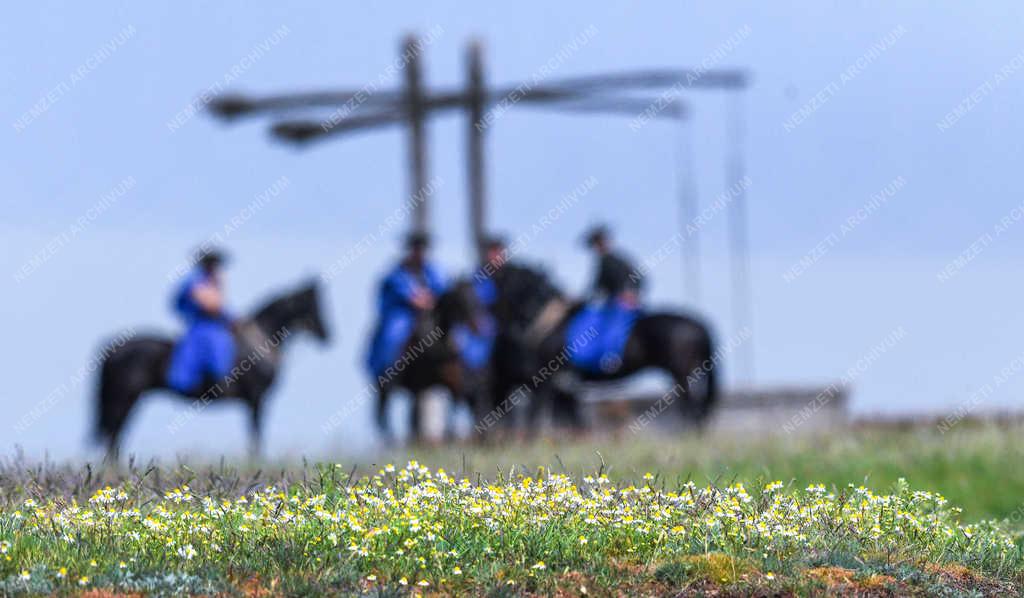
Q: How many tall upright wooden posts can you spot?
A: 2